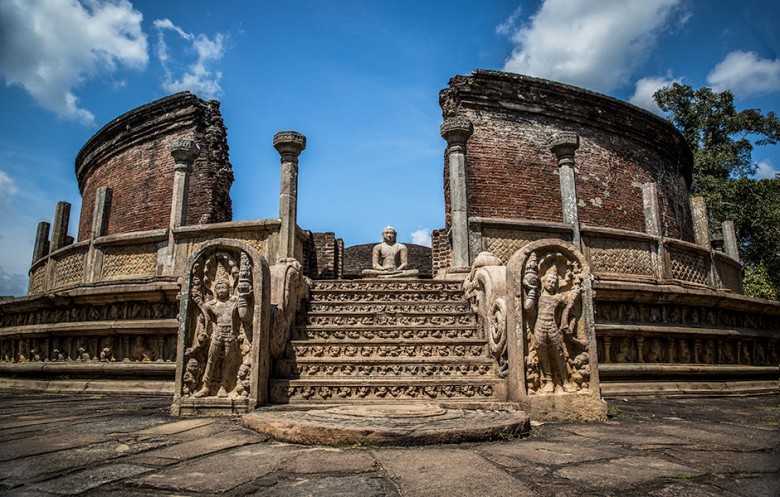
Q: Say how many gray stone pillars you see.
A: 10